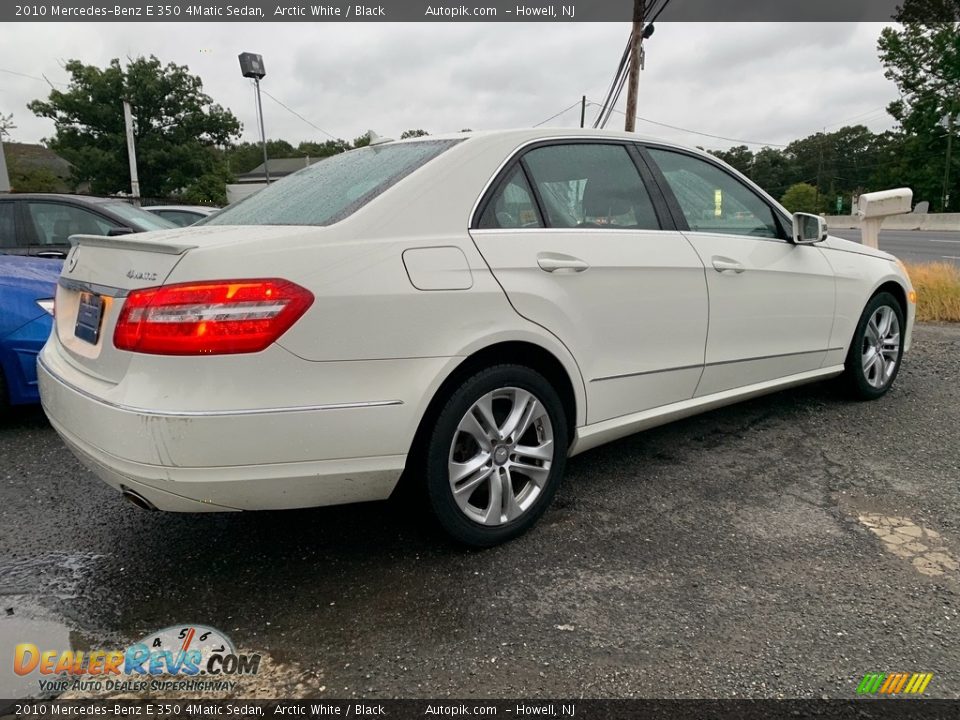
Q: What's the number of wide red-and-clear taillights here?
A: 1